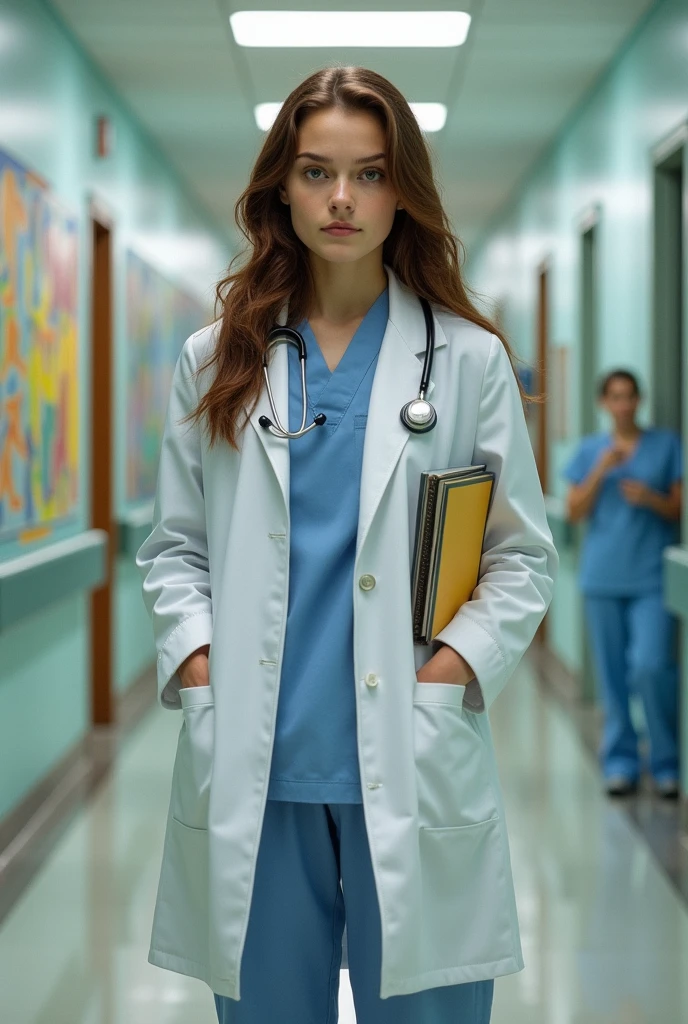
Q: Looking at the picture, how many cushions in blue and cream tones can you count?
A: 0